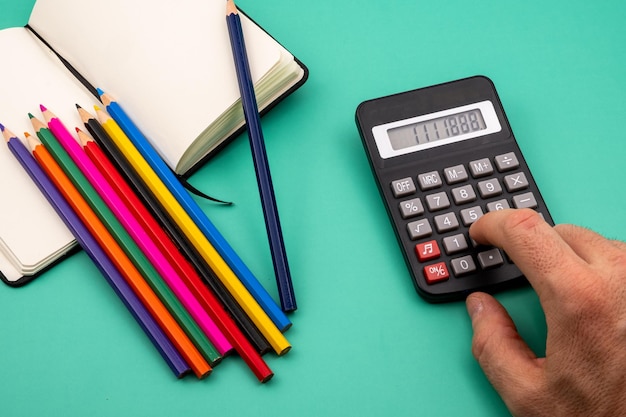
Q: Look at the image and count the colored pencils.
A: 9